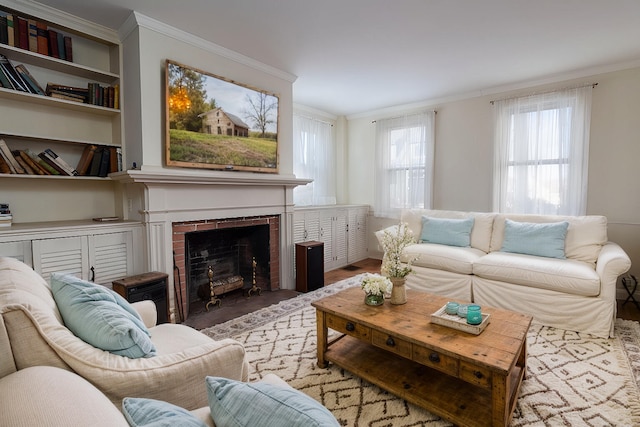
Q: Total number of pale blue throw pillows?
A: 5